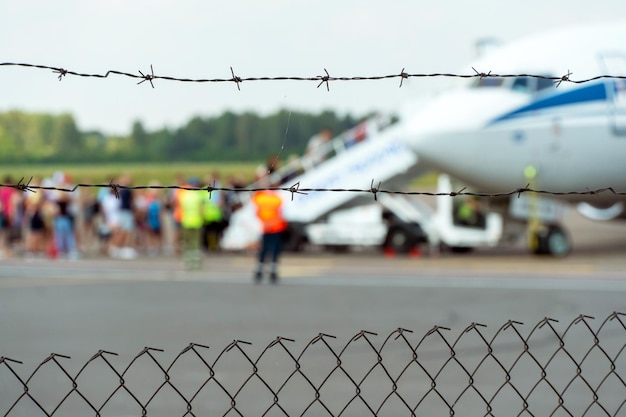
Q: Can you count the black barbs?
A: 15